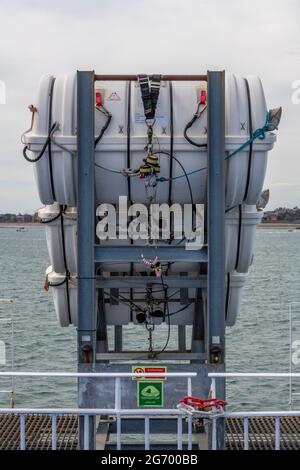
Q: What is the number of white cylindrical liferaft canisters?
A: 3